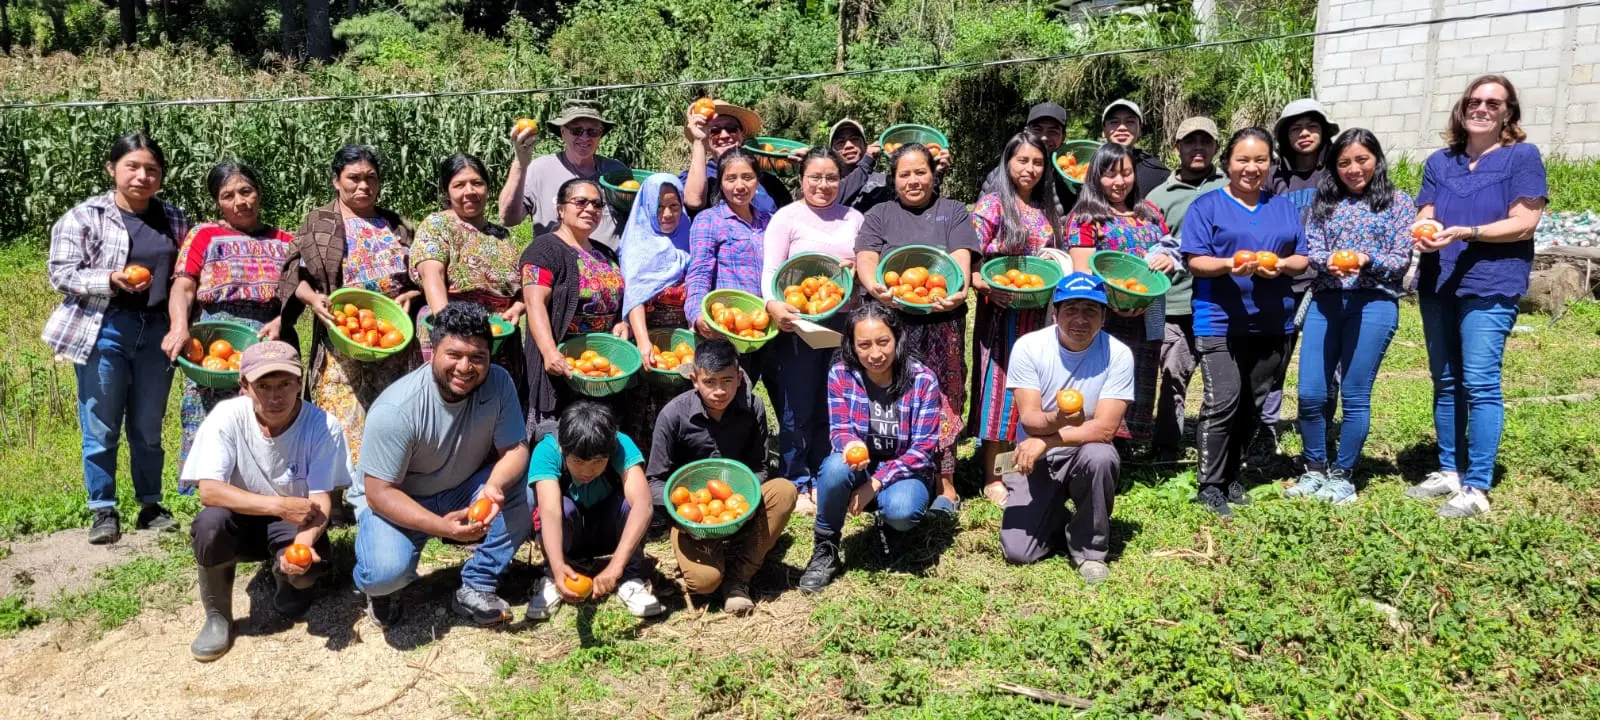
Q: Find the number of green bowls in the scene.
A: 15